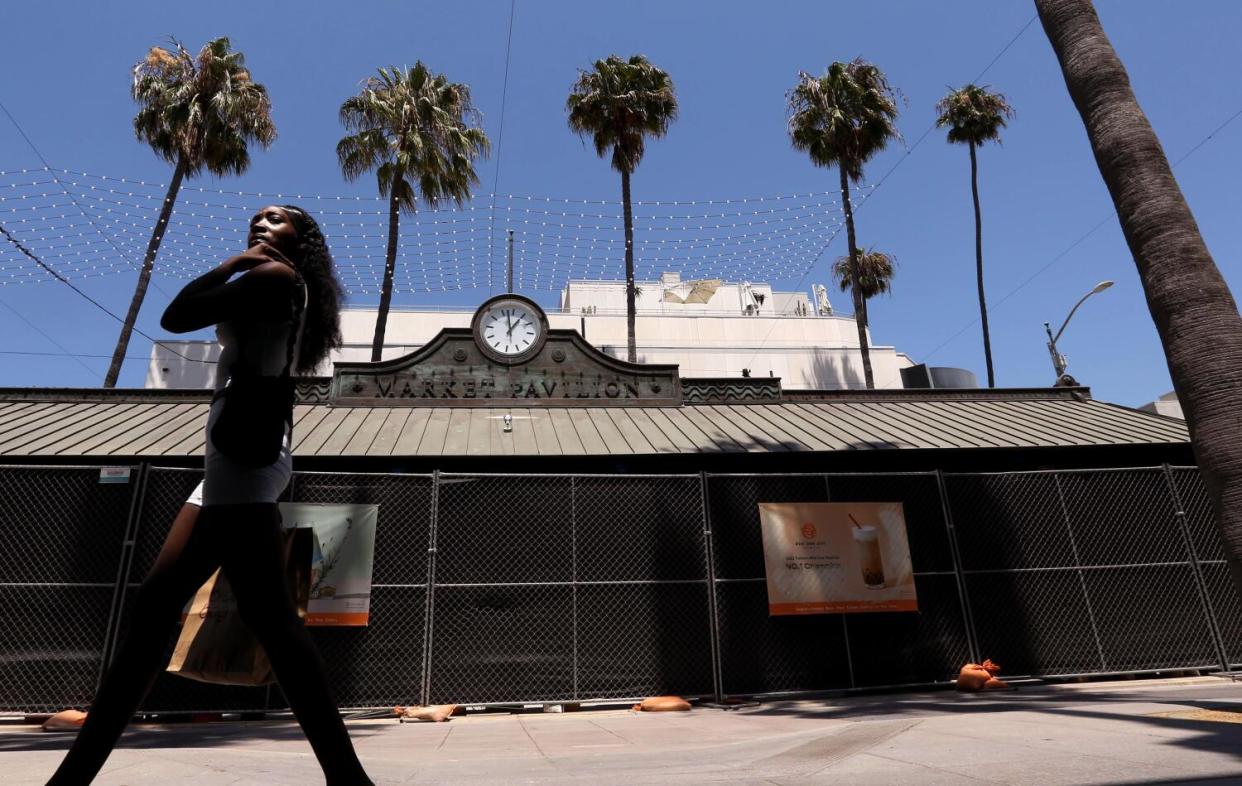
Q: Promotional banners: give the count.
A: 2